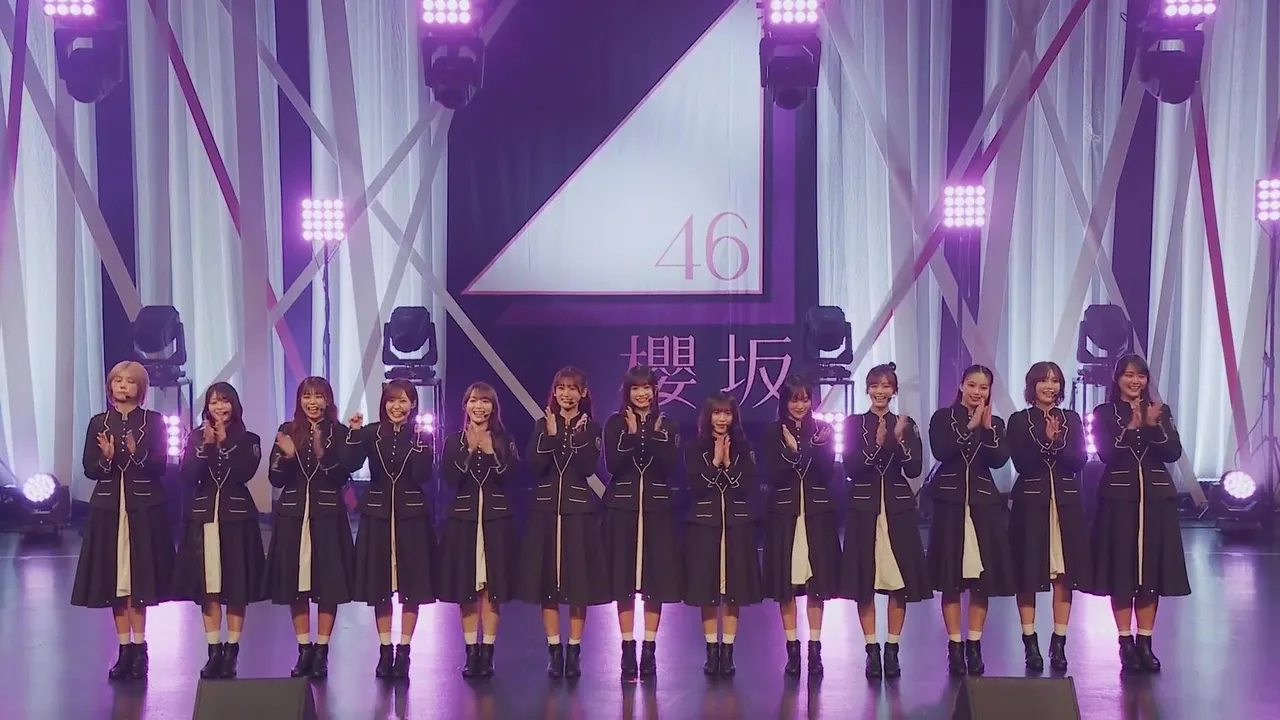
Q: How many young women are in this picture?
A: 13